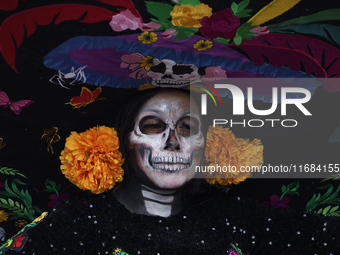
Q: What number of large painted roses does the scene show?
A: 3